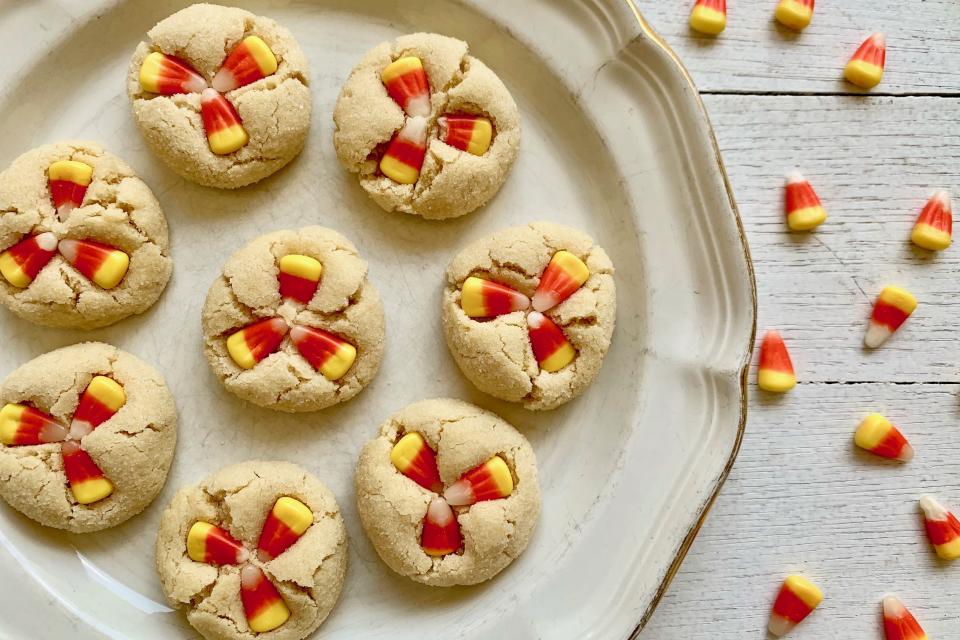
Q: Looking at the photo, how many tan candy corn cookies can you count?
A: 8